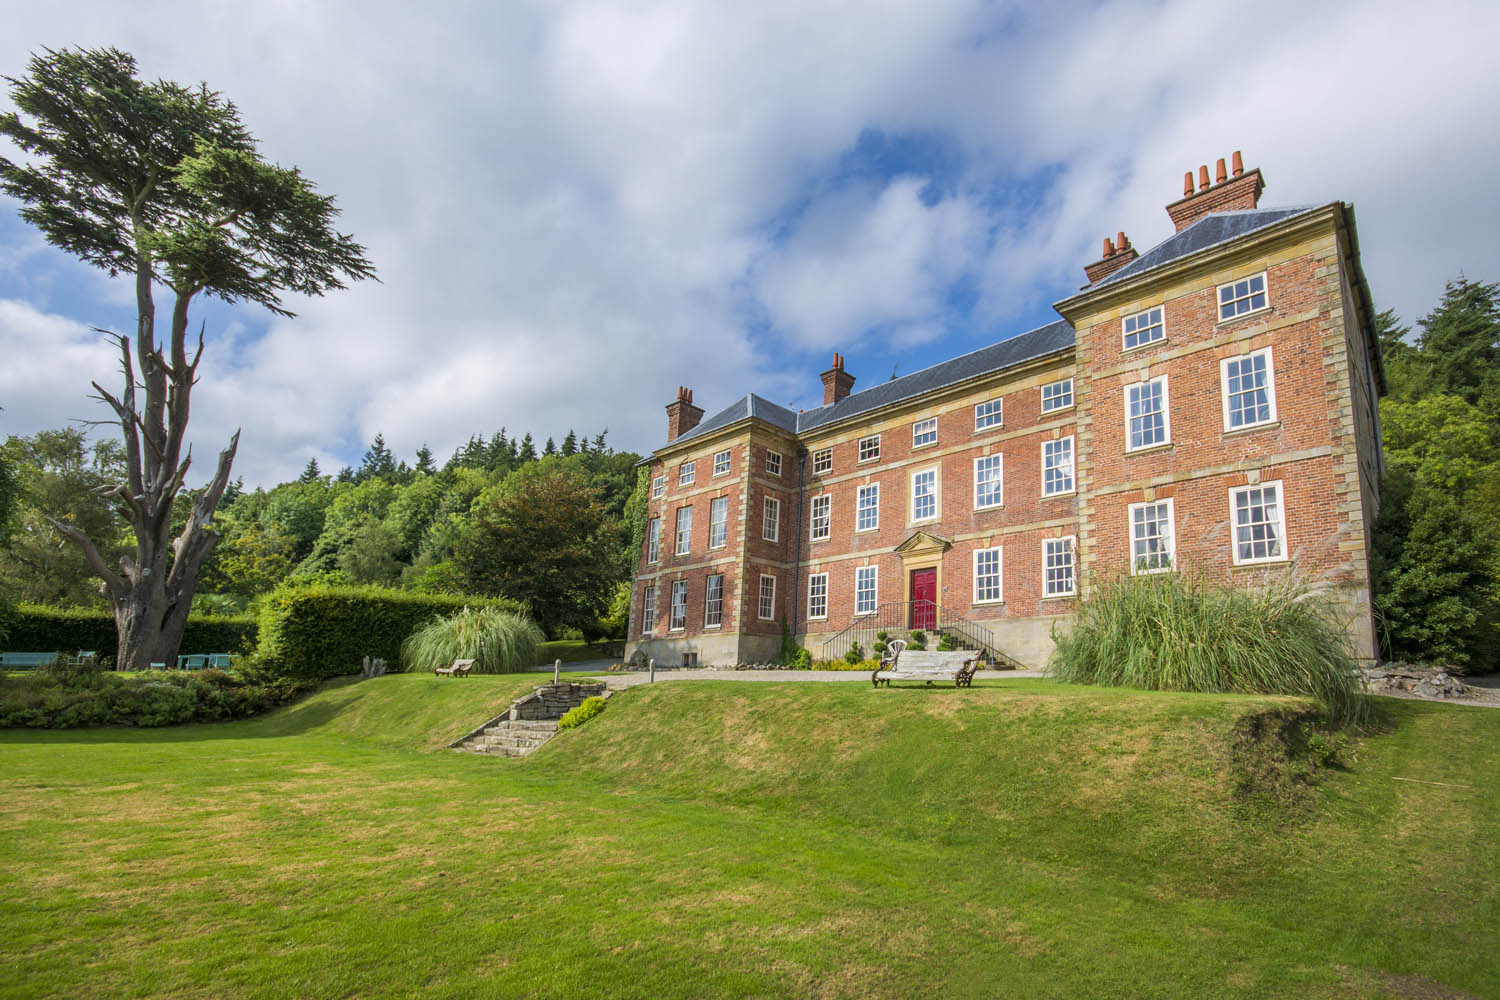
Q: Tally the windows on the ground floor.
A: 10